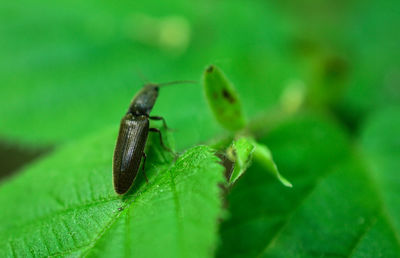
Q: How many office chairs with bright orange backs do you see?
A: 0